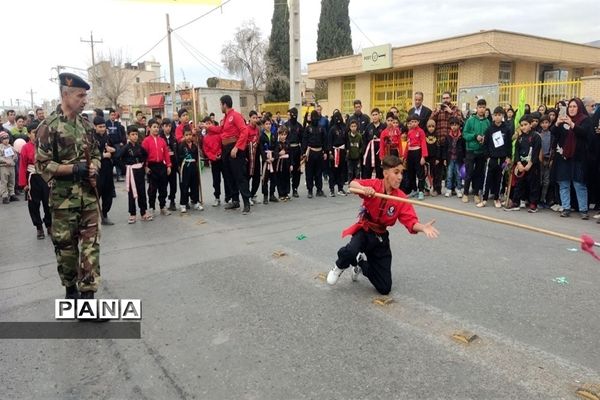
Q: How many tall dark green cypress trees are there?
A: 2